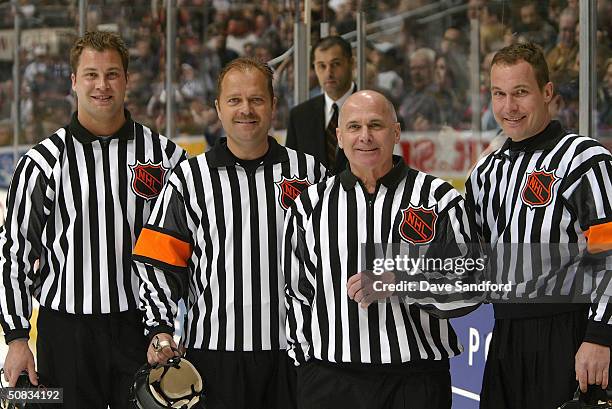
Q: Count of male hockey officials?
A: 4